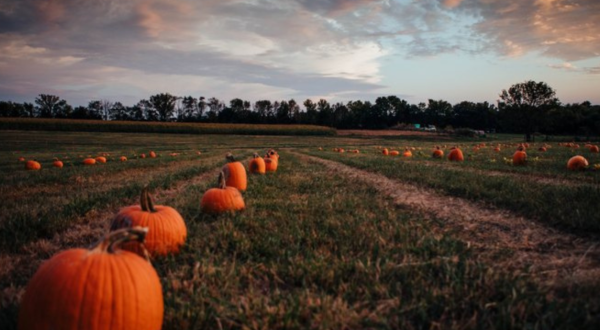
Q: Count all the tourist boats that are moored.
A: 0